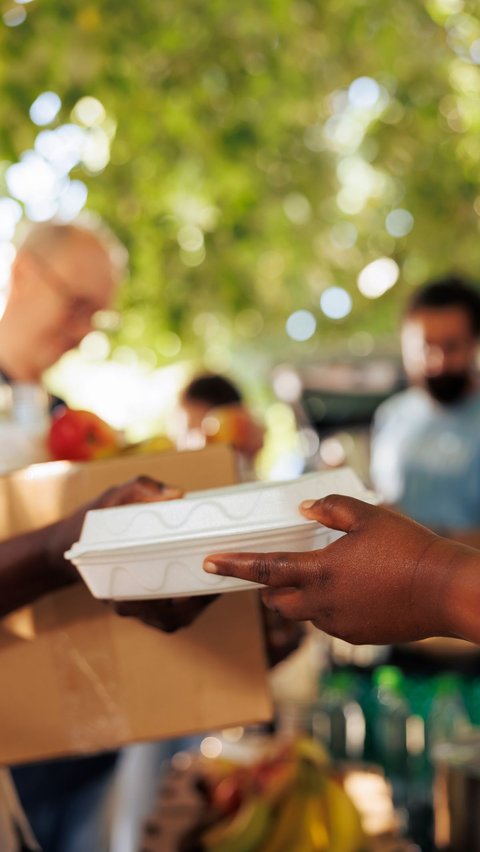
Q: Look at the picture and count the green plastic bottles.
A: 3